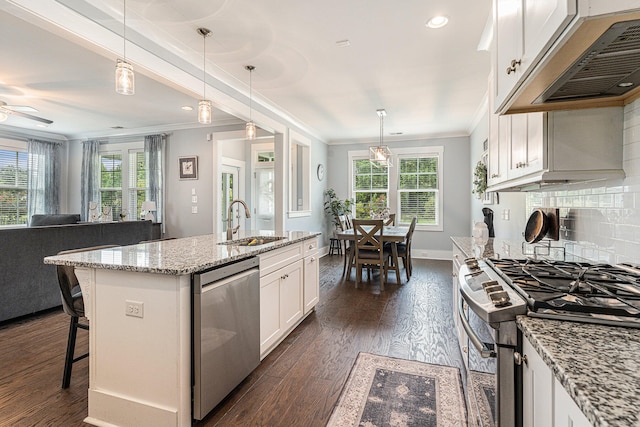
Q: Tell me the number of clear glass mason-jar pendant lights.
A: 3